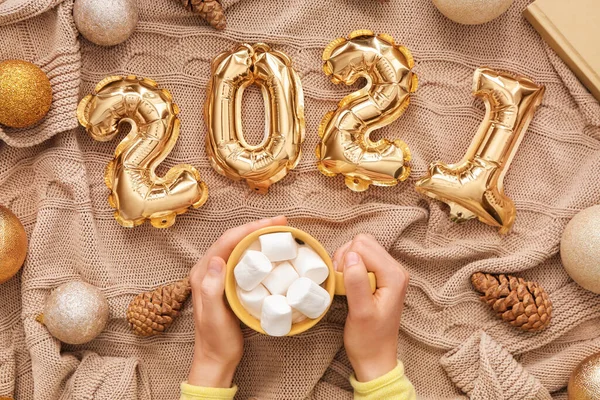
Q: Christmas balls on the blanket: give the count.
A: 7